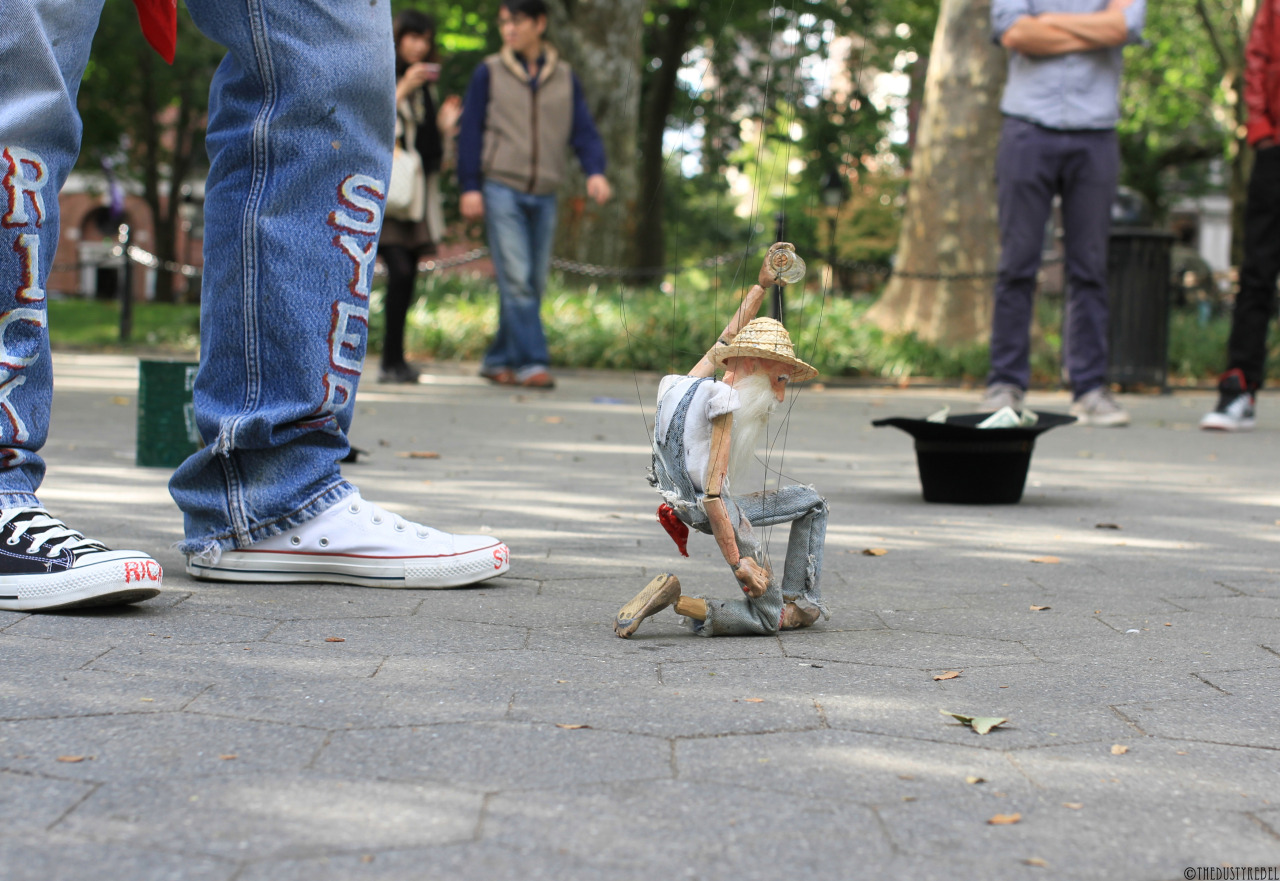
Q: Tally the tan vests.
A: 1